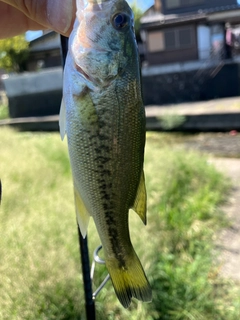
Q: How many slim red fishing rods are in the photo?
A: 0